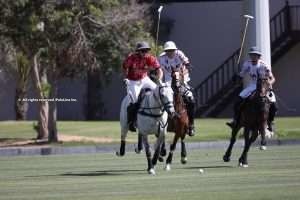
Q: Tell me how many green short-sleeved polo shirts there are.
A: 0